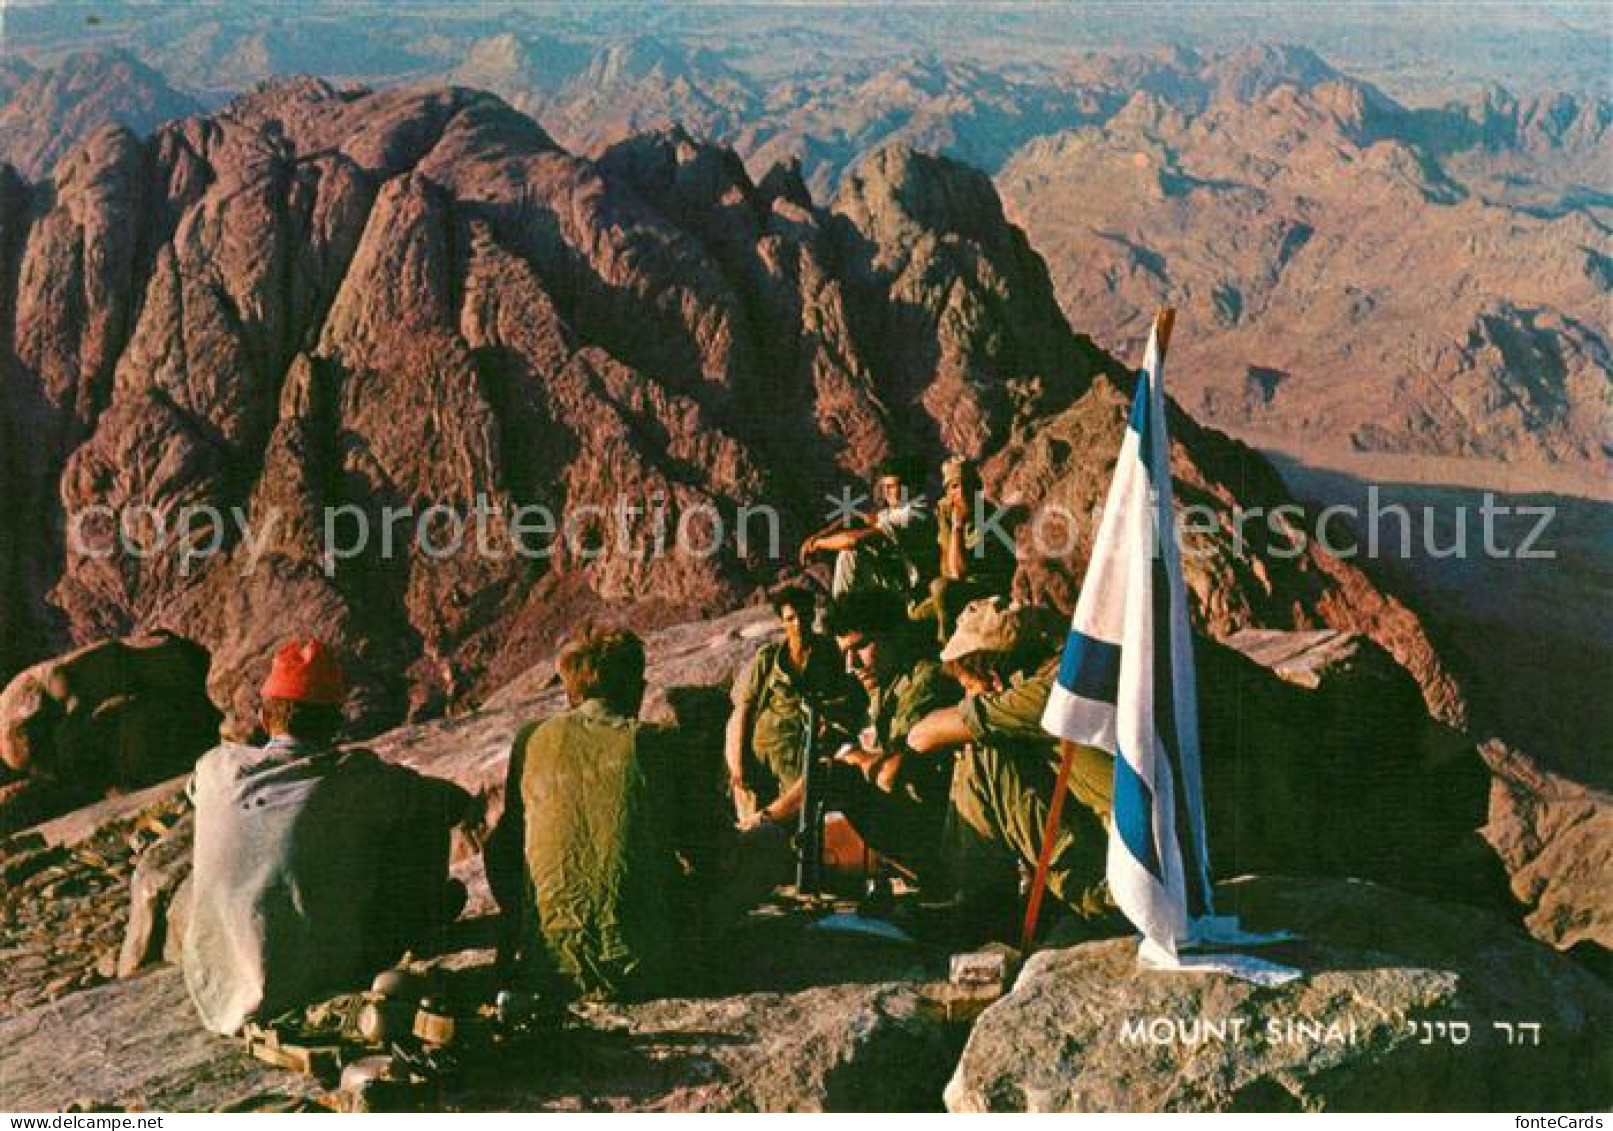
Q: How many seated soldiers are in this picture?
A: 7